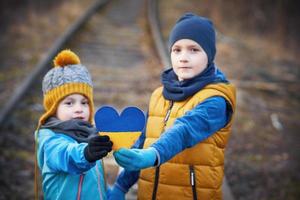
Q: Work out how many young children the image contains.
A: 2